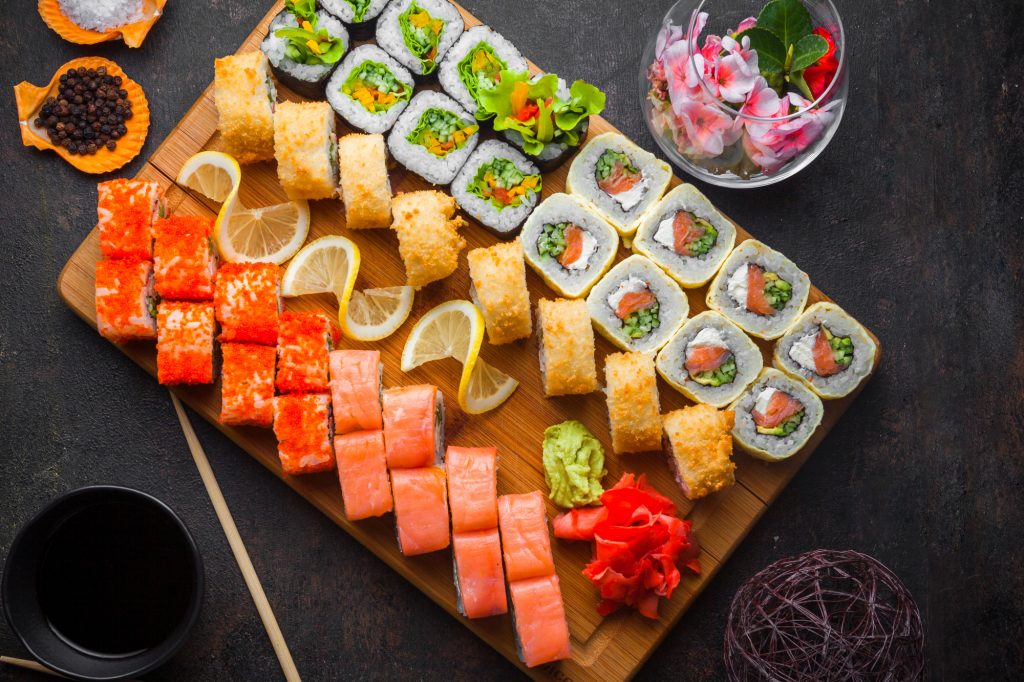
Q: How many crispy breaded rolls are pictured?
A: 8